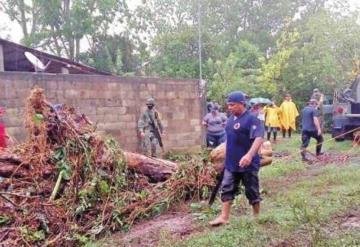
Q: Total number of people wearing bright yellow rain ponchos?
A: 2